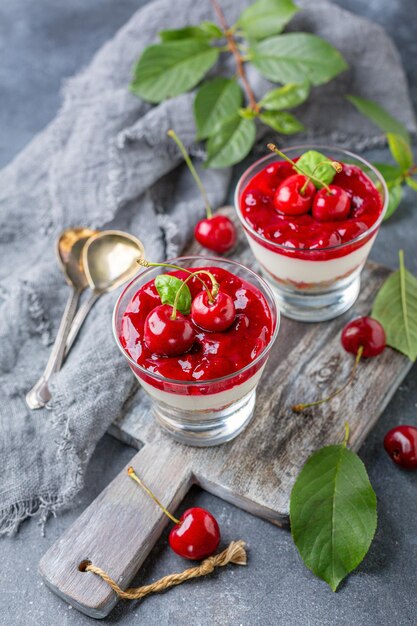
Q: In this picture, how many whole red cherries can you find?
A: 8